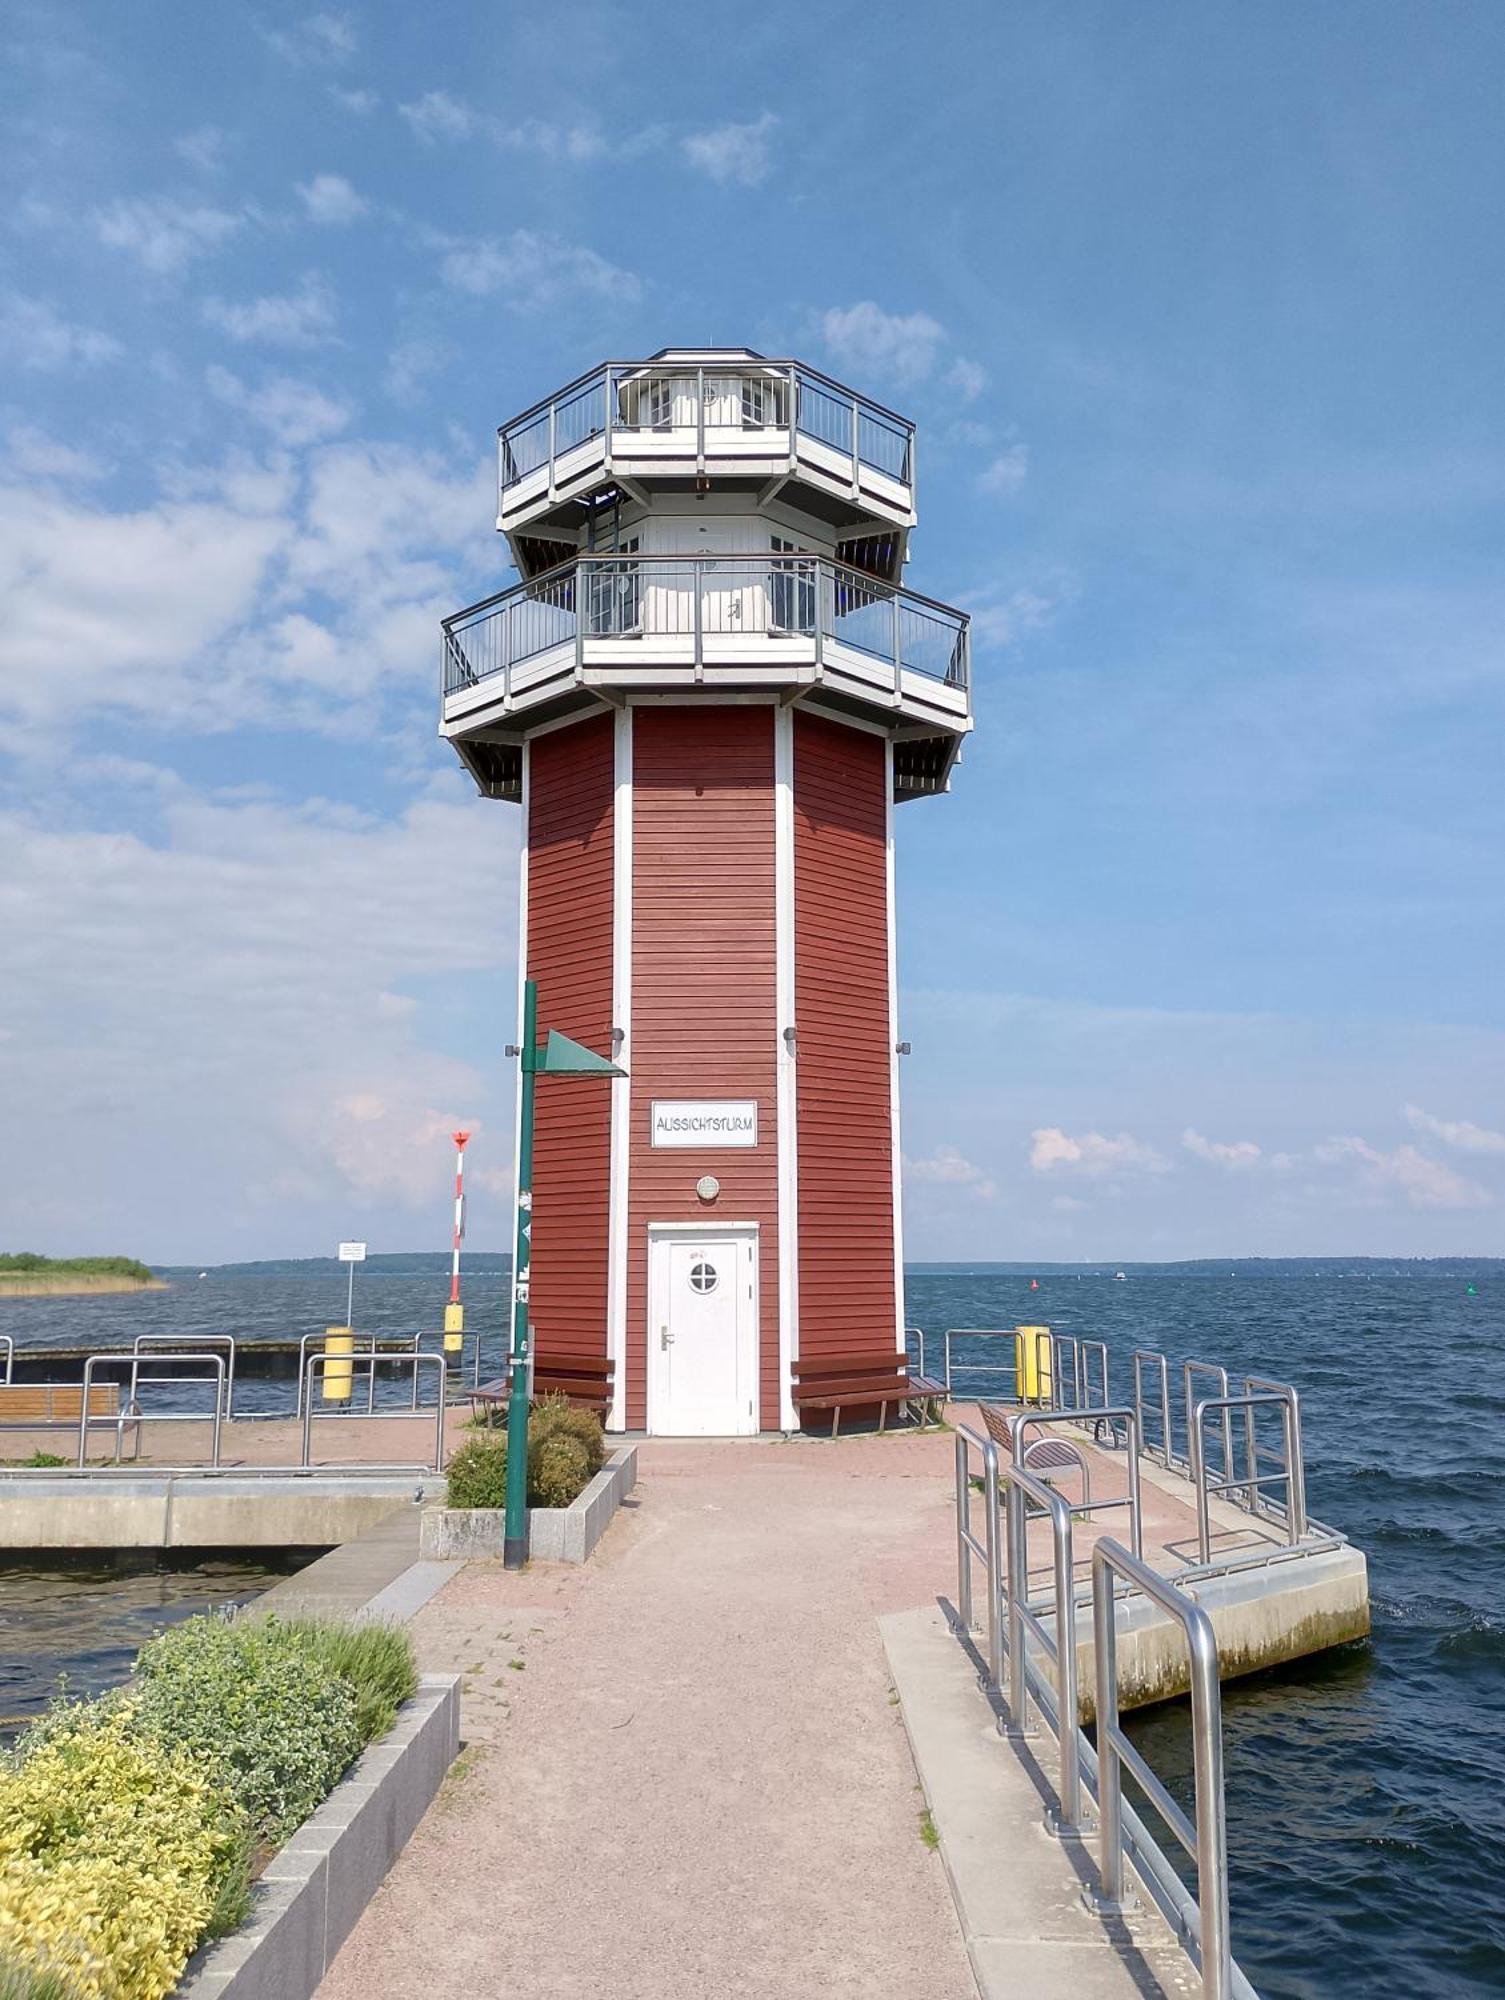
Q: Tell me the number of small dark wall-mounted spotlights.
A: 4